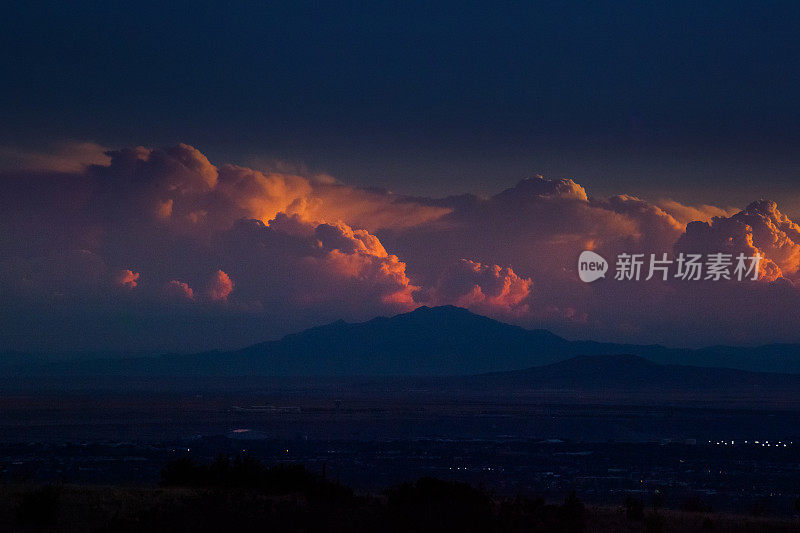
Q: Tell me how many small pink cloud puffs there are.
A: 3